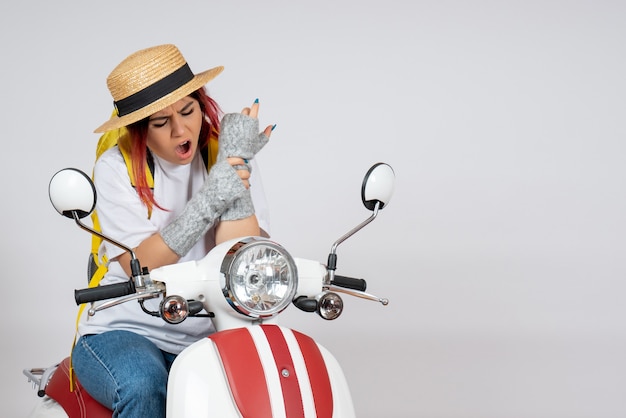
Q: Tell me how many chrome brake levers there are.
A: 2